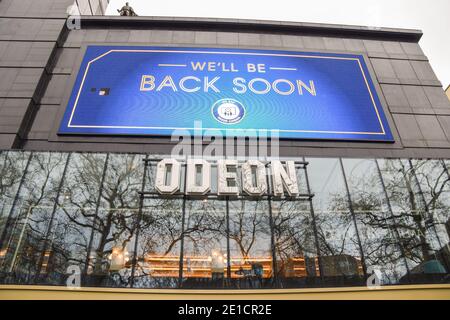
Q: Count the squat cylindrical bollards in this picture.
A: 0